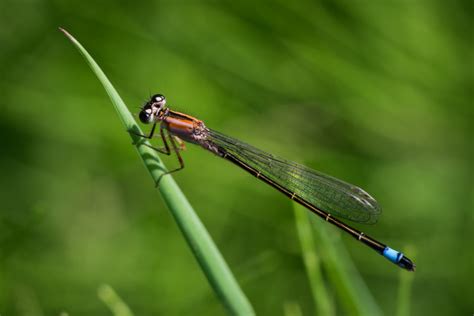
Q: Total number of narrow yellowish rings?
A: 5